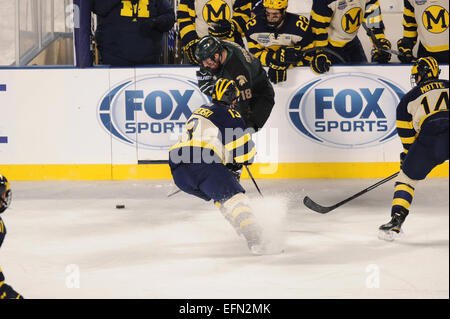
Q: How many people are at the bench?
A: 5